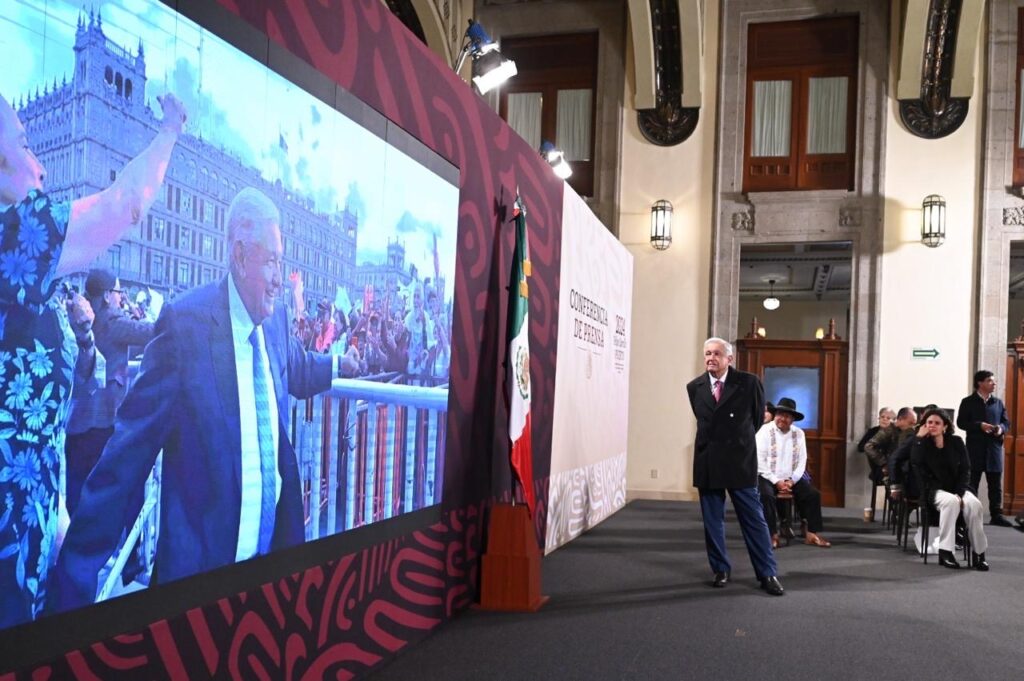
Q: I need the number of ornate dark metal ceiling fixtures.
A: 2